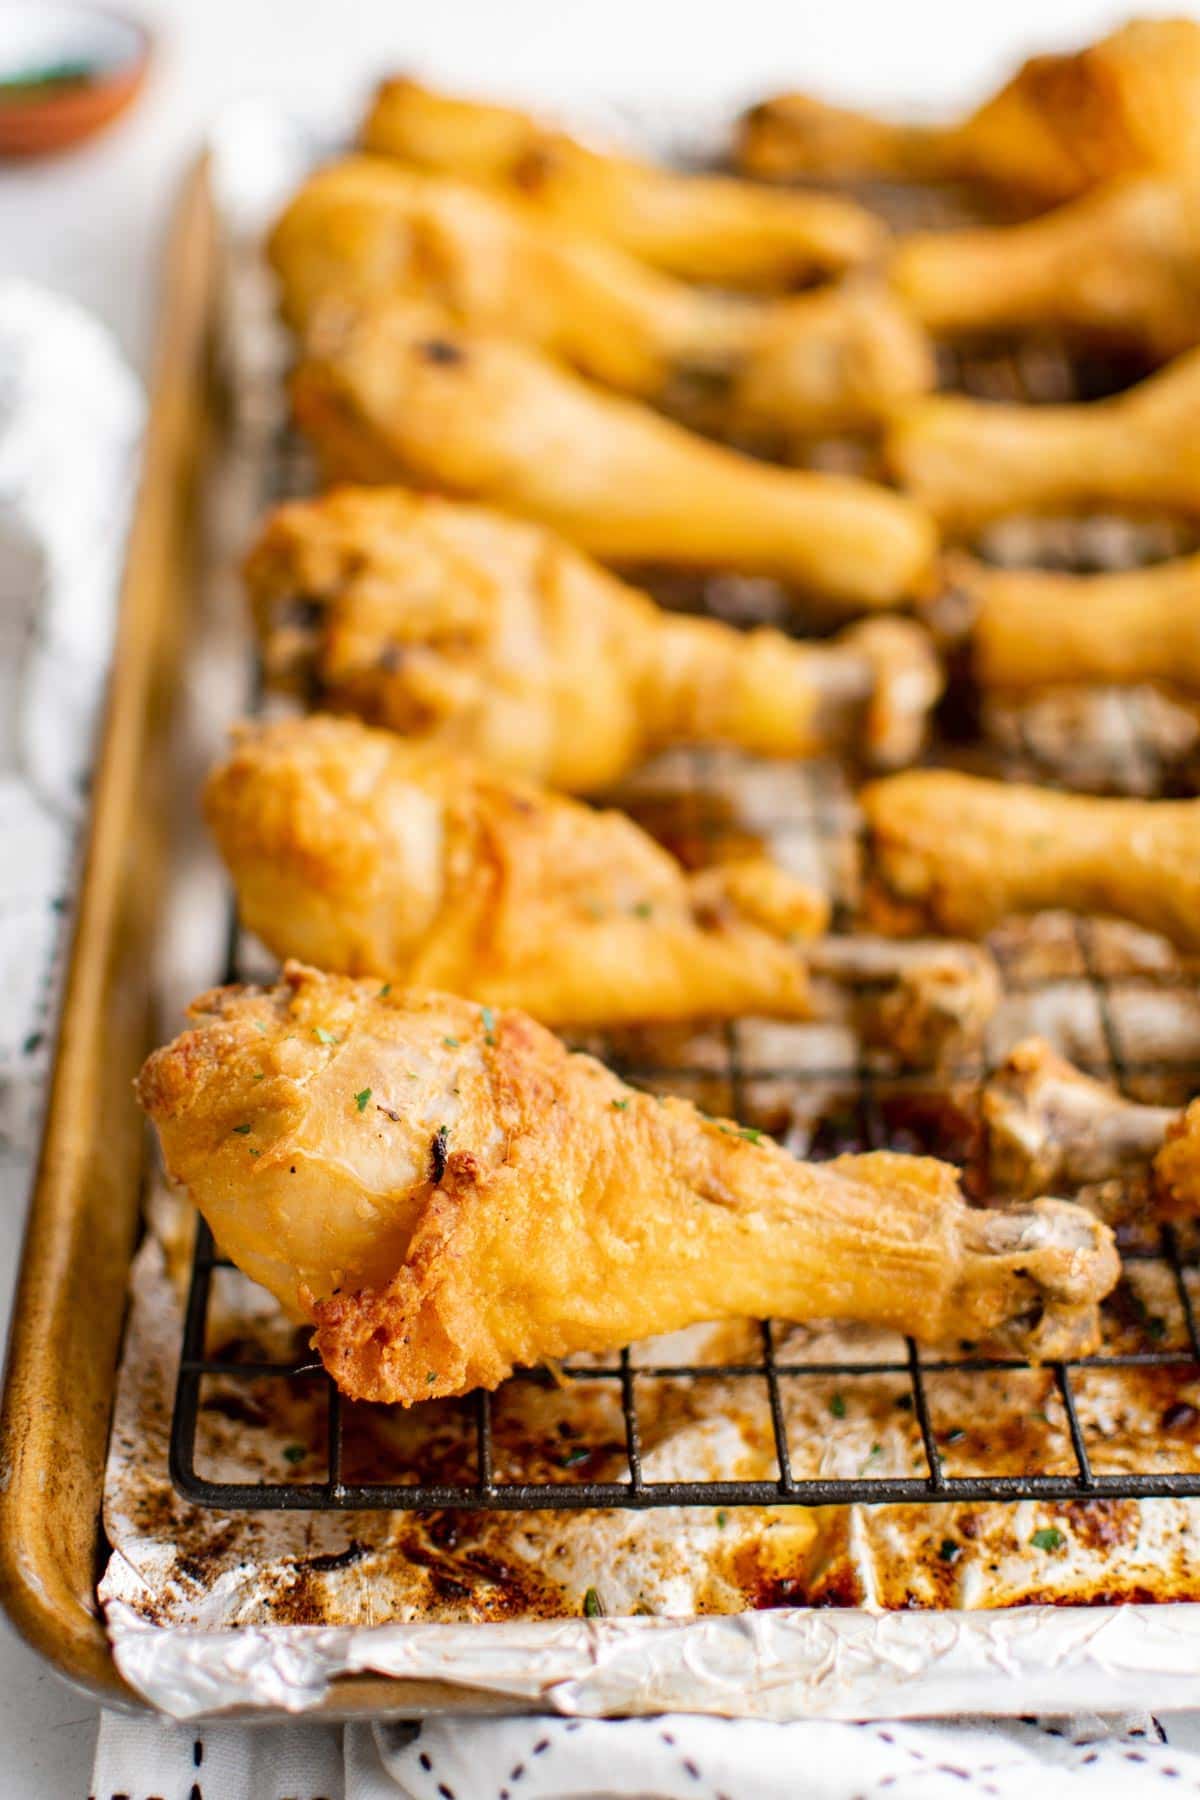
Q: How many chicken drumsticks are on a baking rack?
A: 12